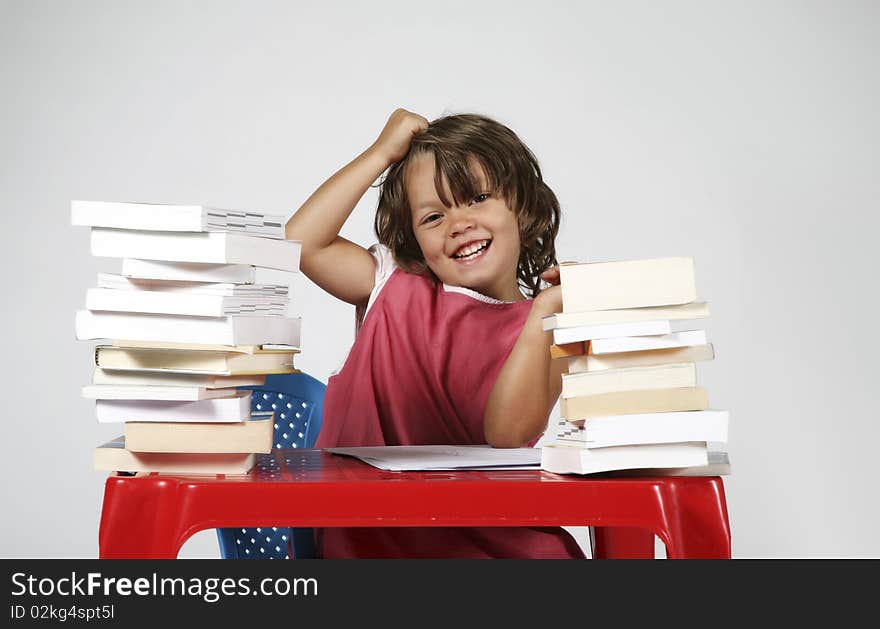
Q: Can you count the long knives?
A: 0